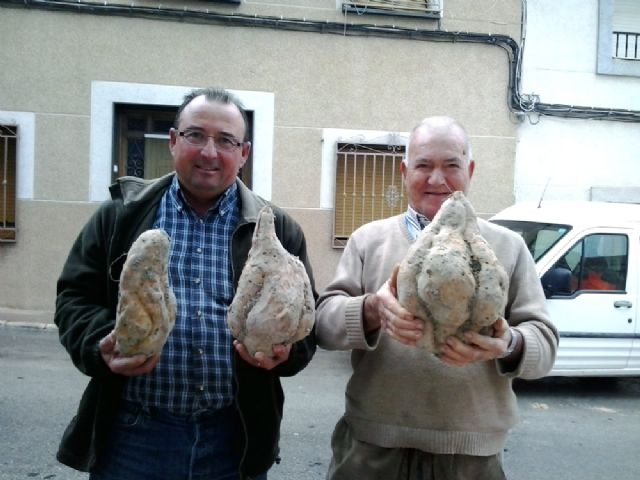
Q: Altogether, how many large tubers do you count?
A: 3